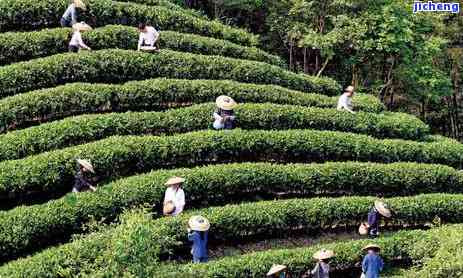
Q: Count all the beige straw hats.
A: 11